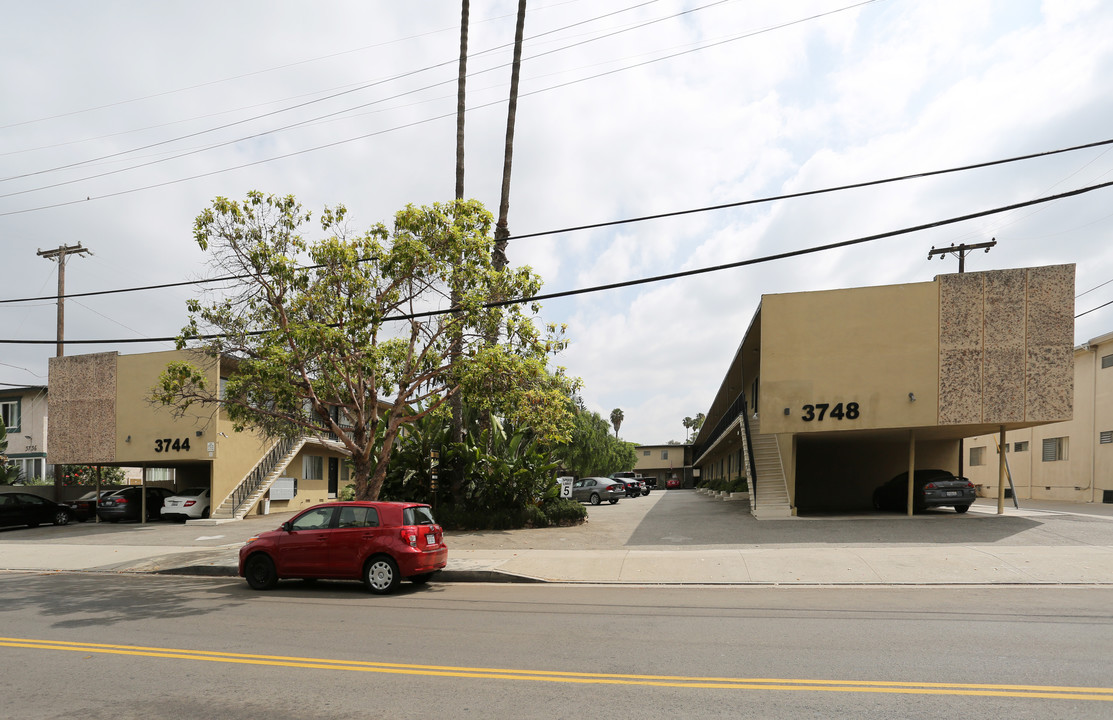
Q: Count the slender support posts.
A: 4